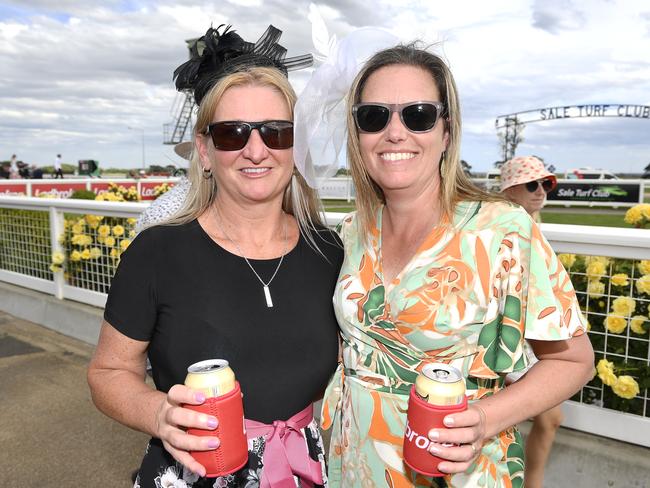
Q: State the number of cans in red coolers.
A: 2